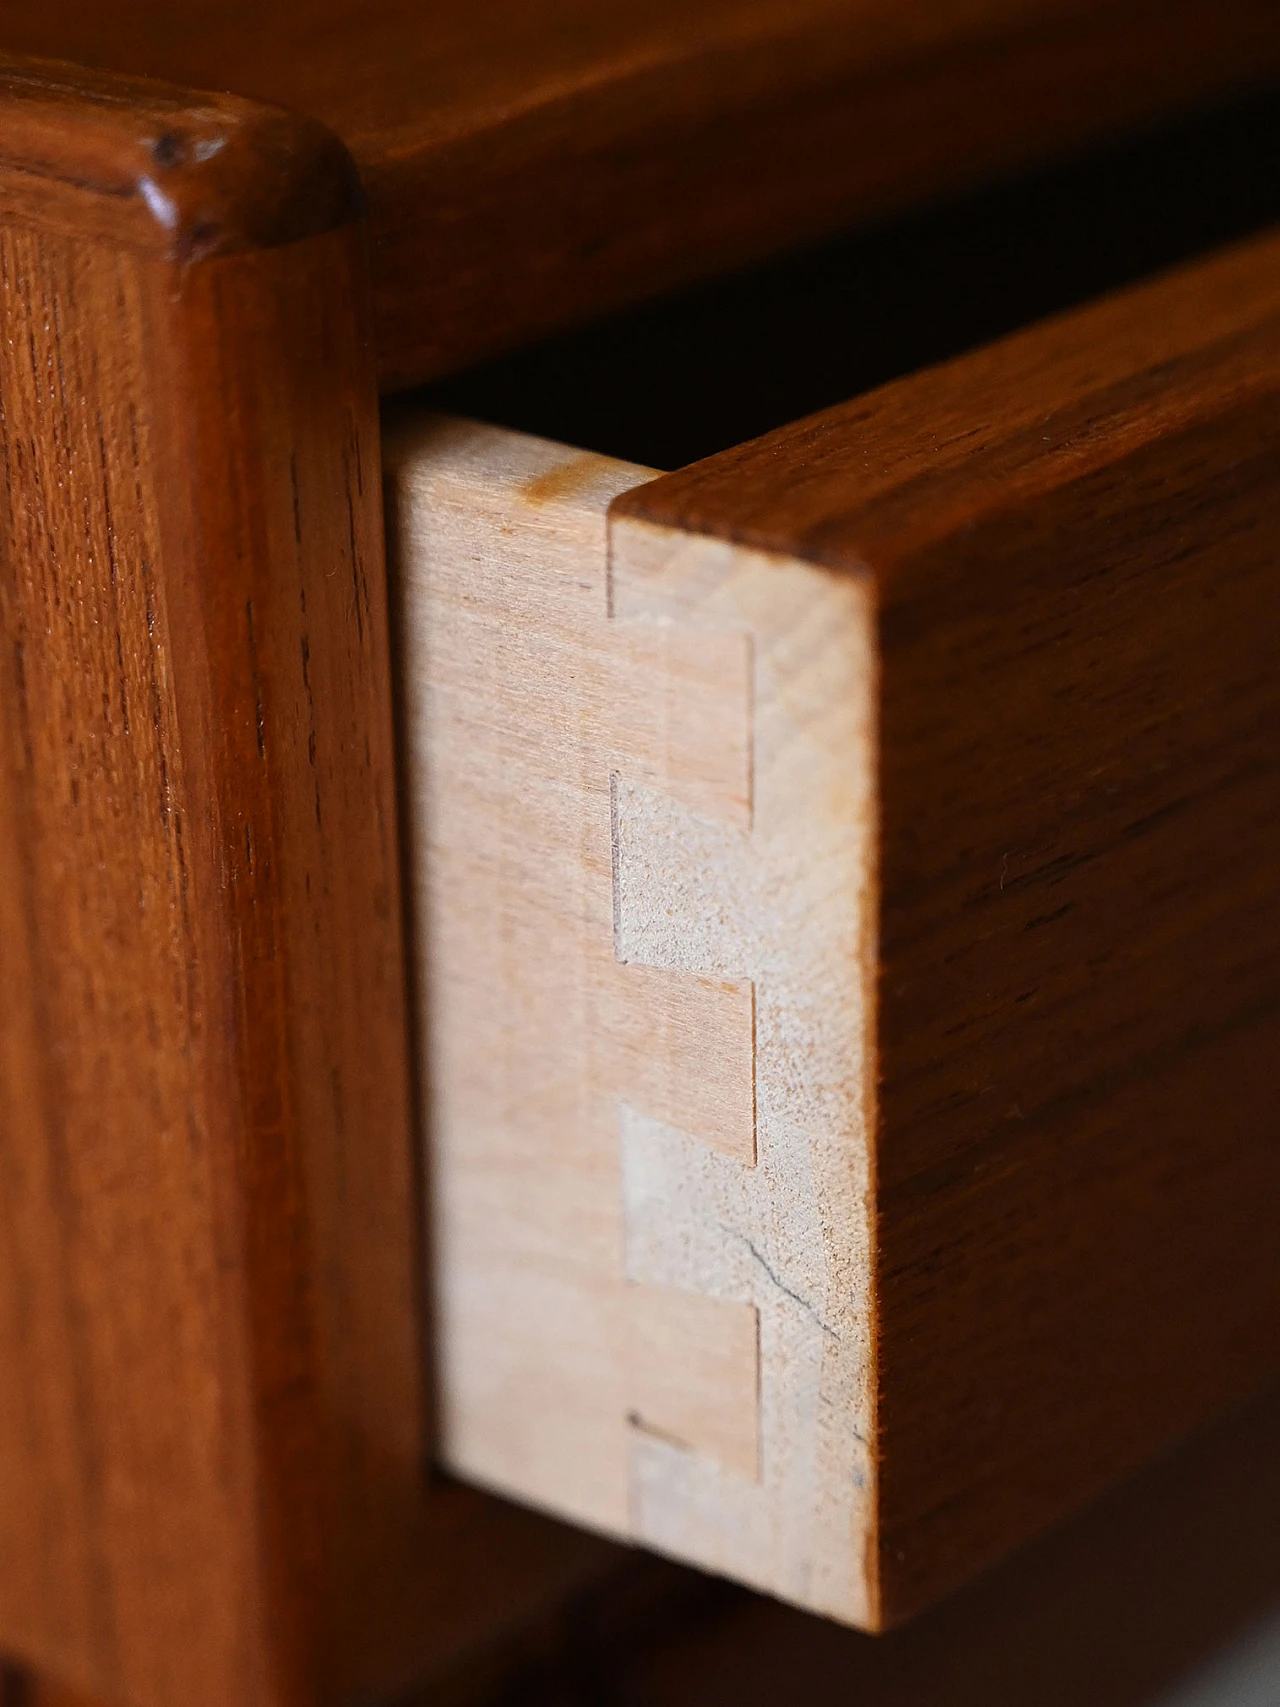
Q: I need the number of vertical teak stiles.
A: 1